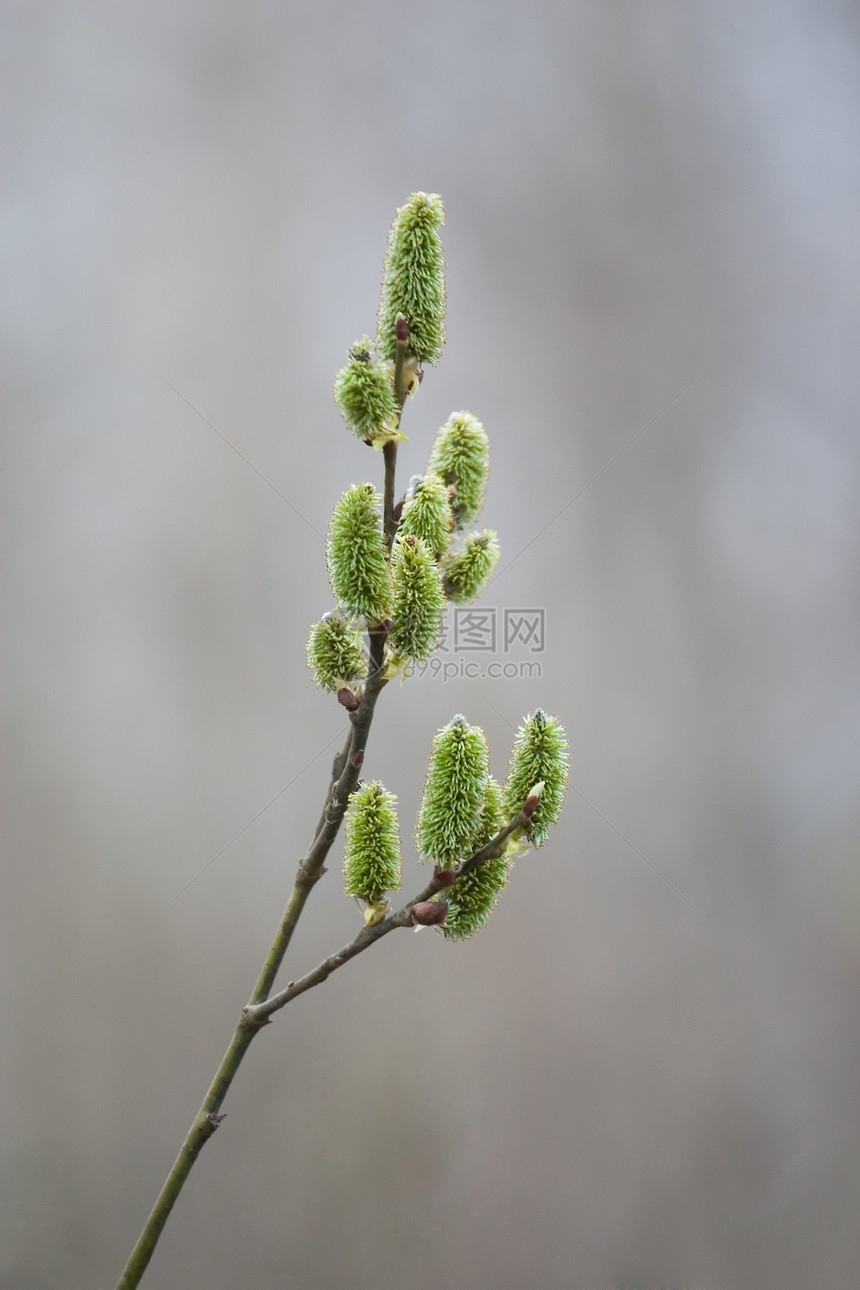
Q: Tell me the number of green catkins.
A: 12